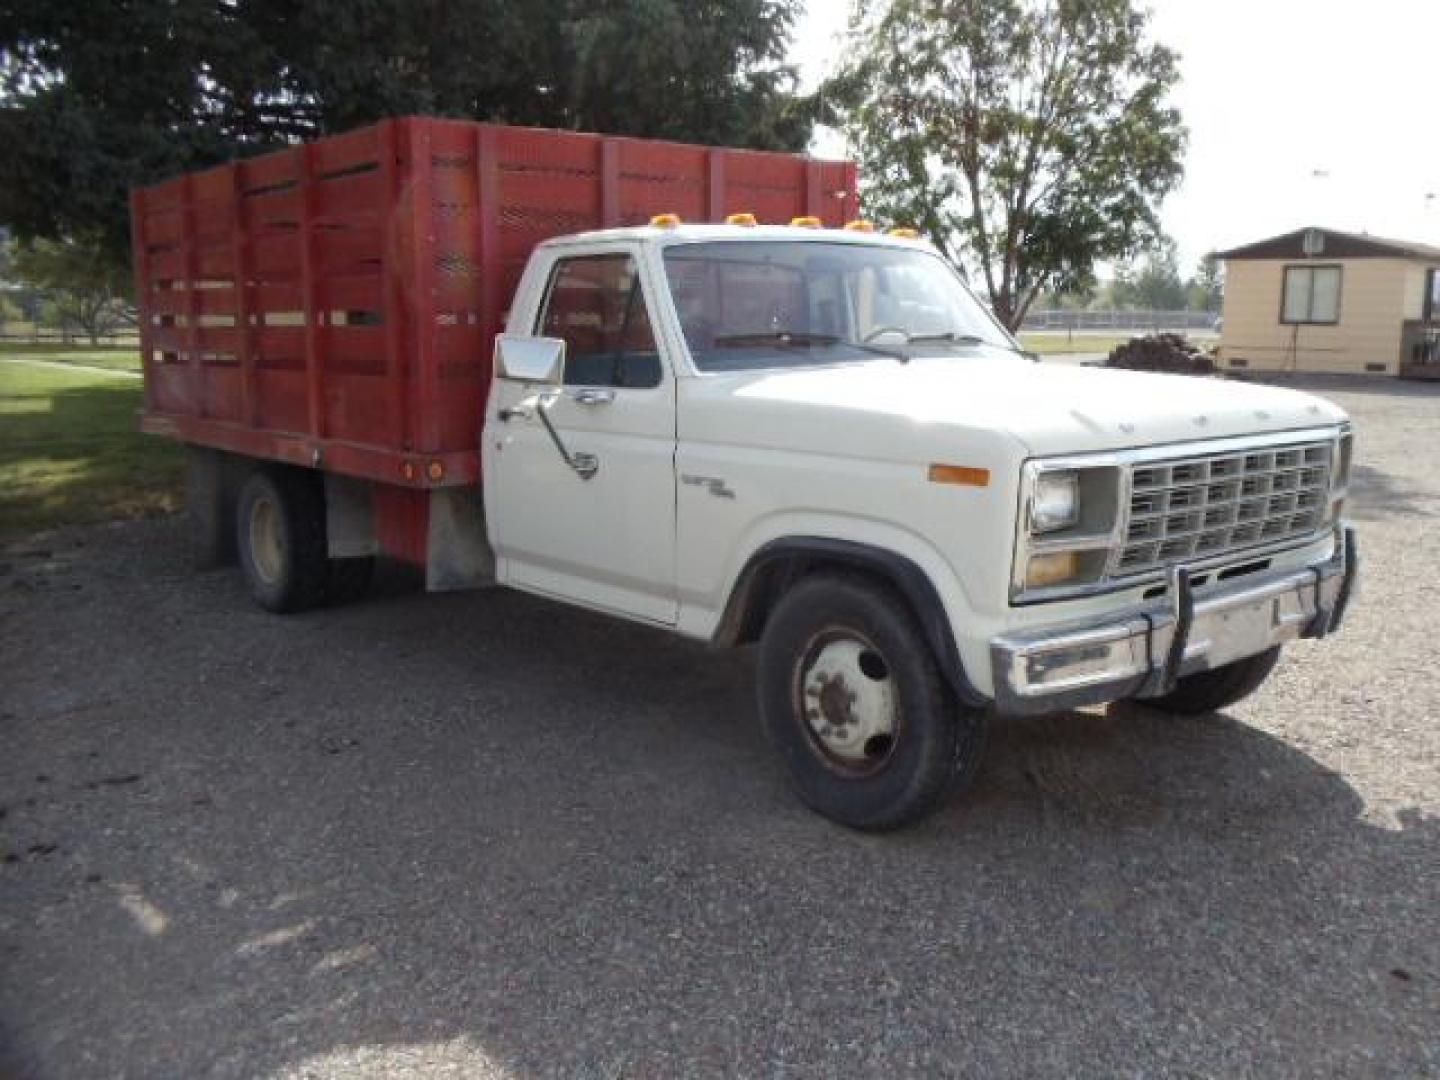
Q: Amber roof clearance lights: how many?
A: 5